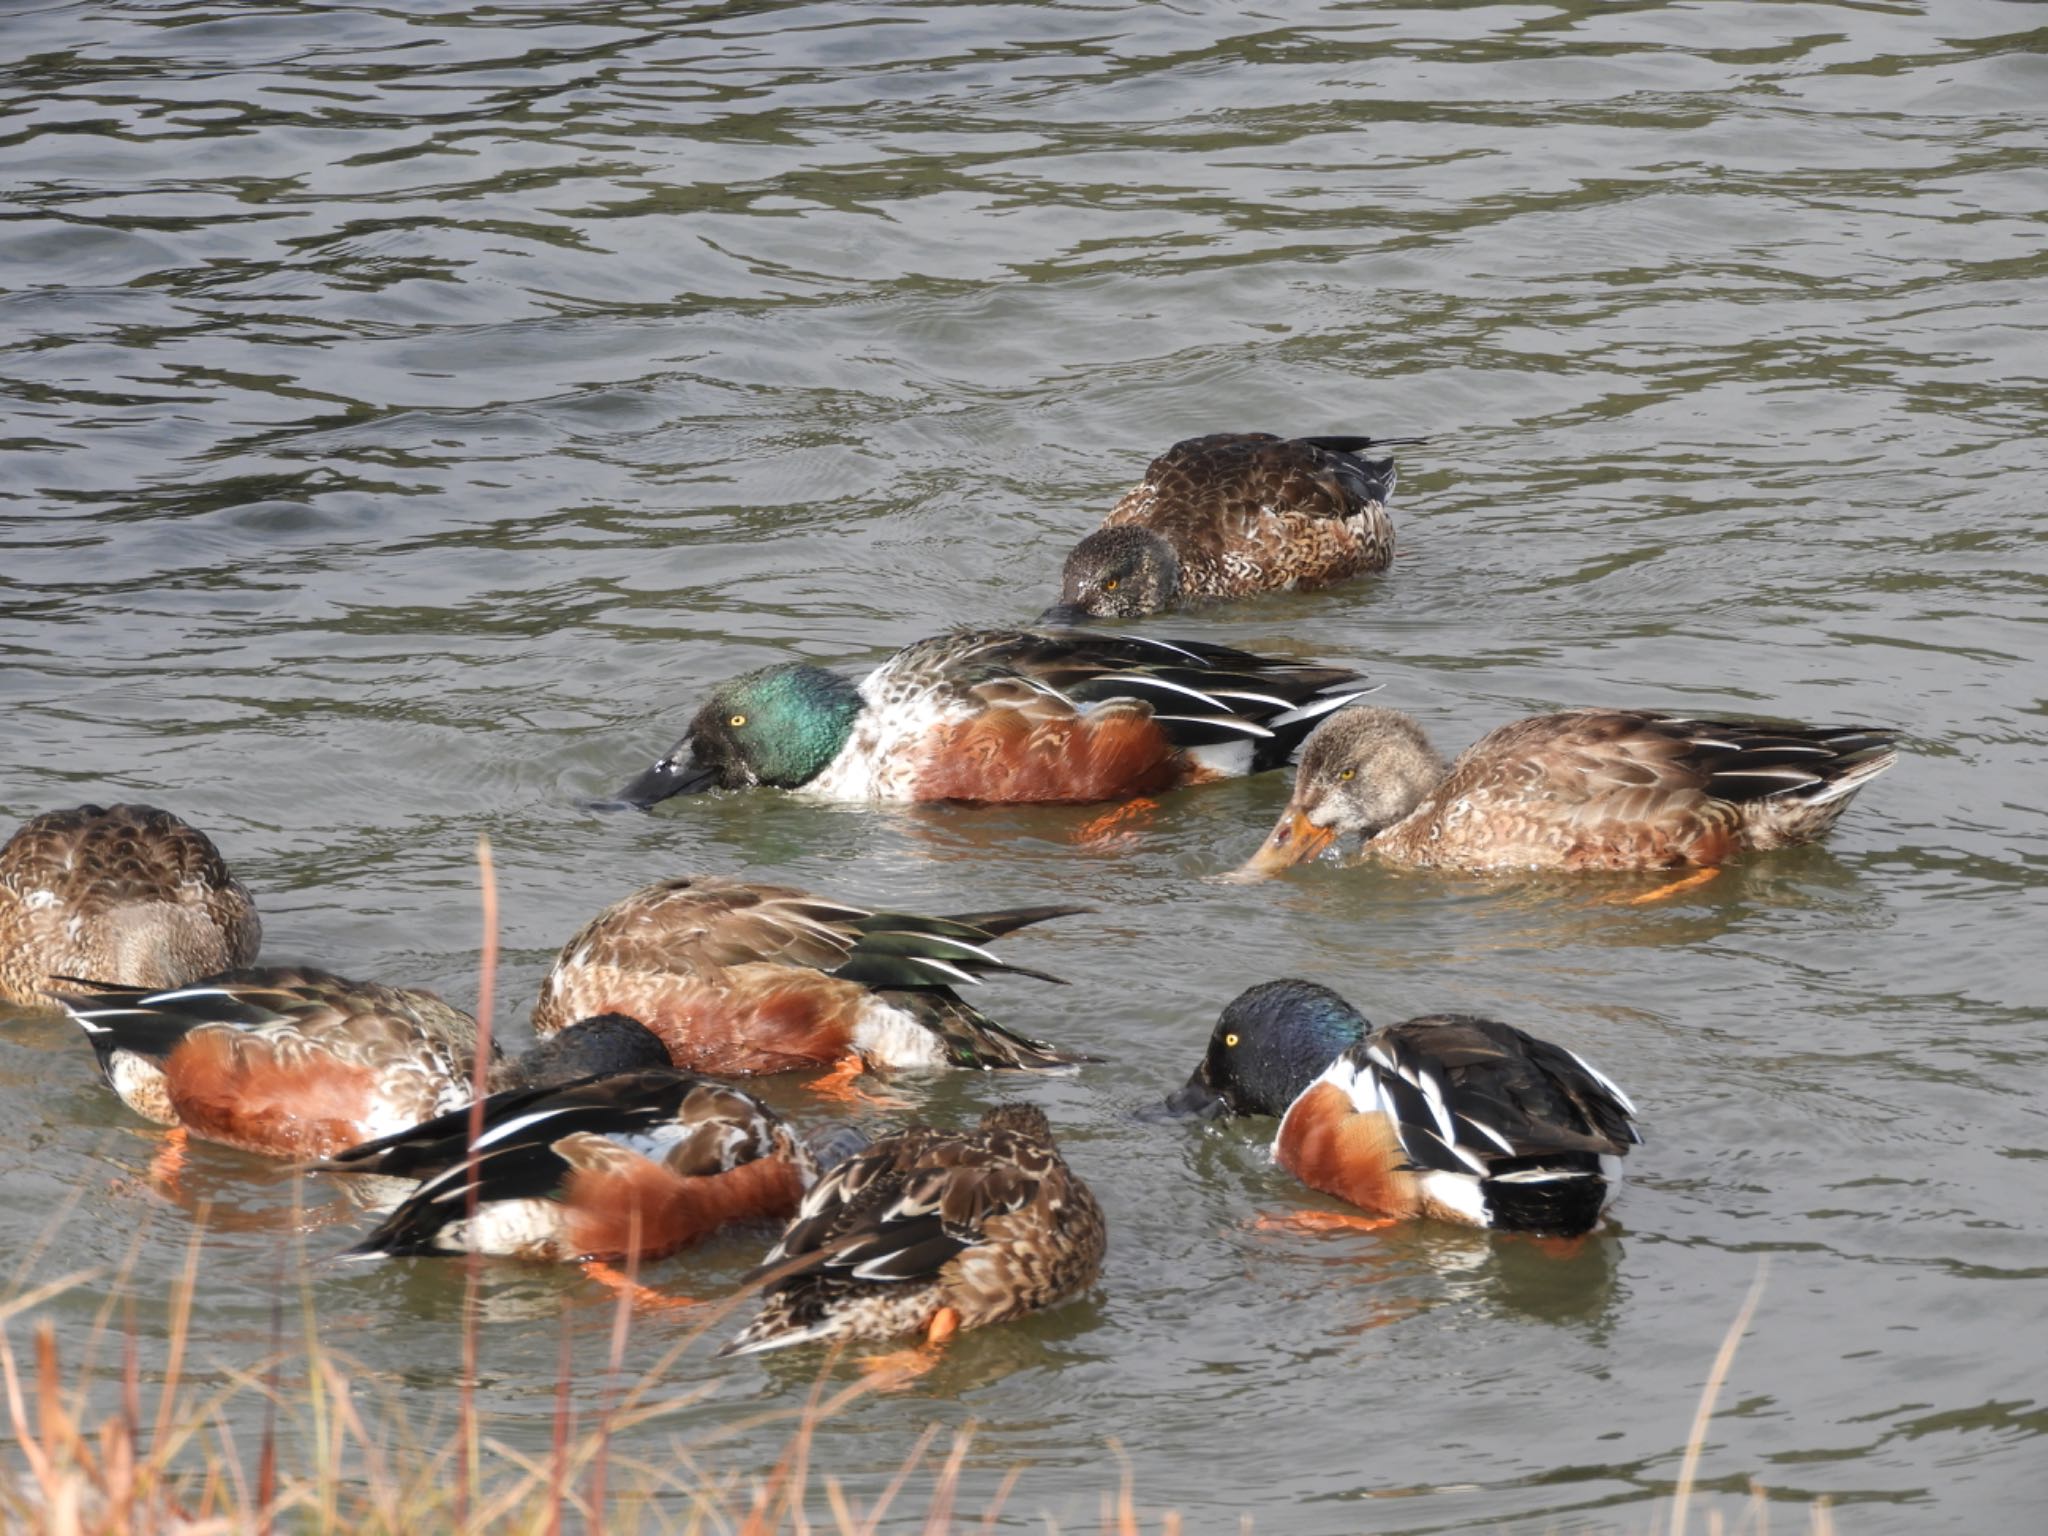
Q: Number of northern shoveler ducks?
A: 9